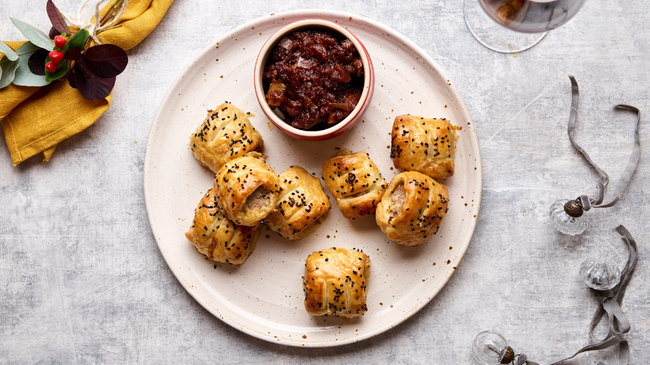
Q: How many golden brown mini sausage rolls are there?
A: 8